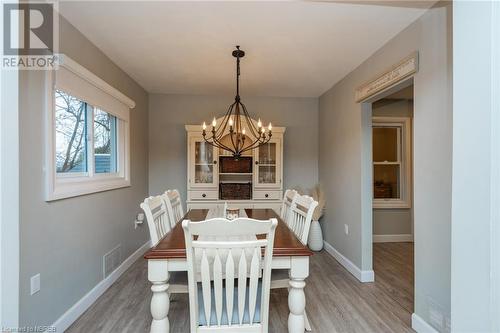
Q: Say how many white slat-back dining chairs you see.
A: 5